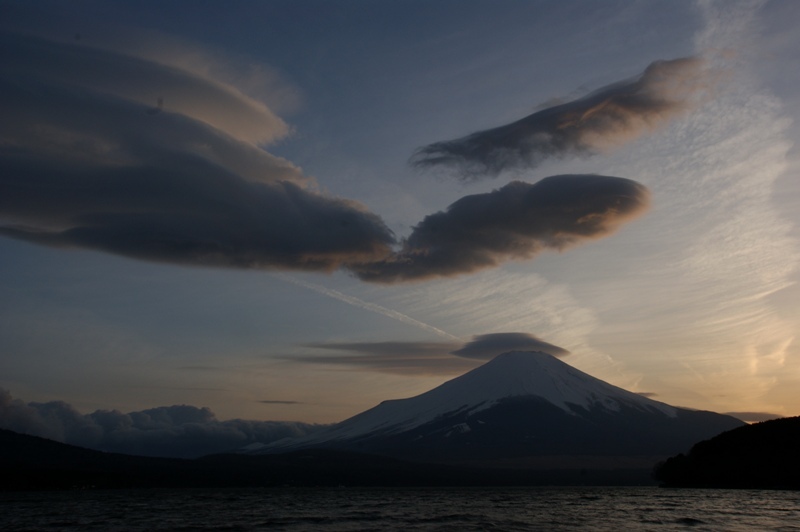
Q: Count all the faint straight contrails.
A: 1